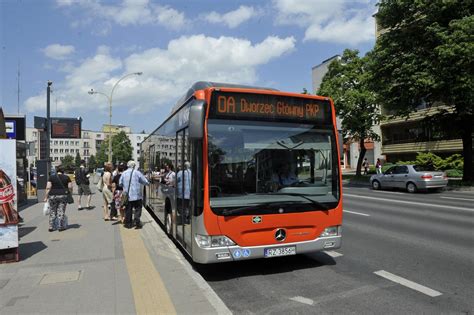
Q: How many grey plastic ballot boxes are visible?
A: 0